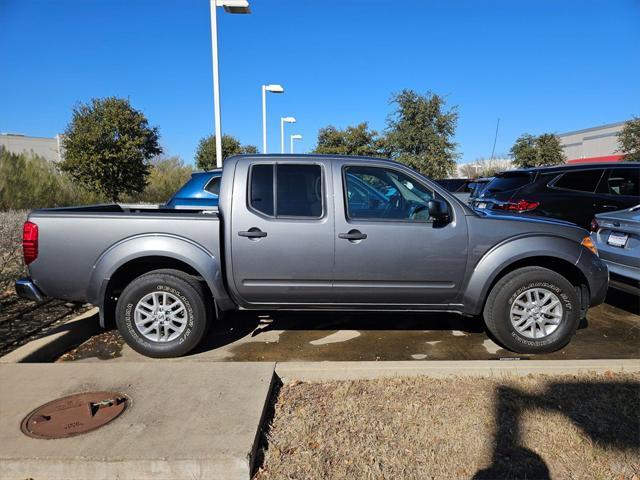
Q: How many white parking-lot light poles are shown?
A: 4